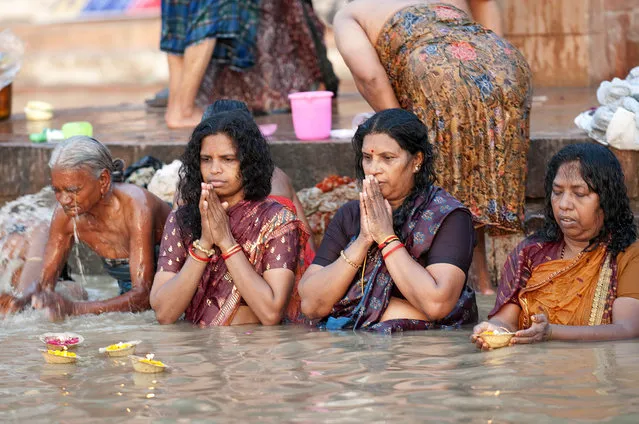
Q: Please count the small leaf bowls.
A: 5